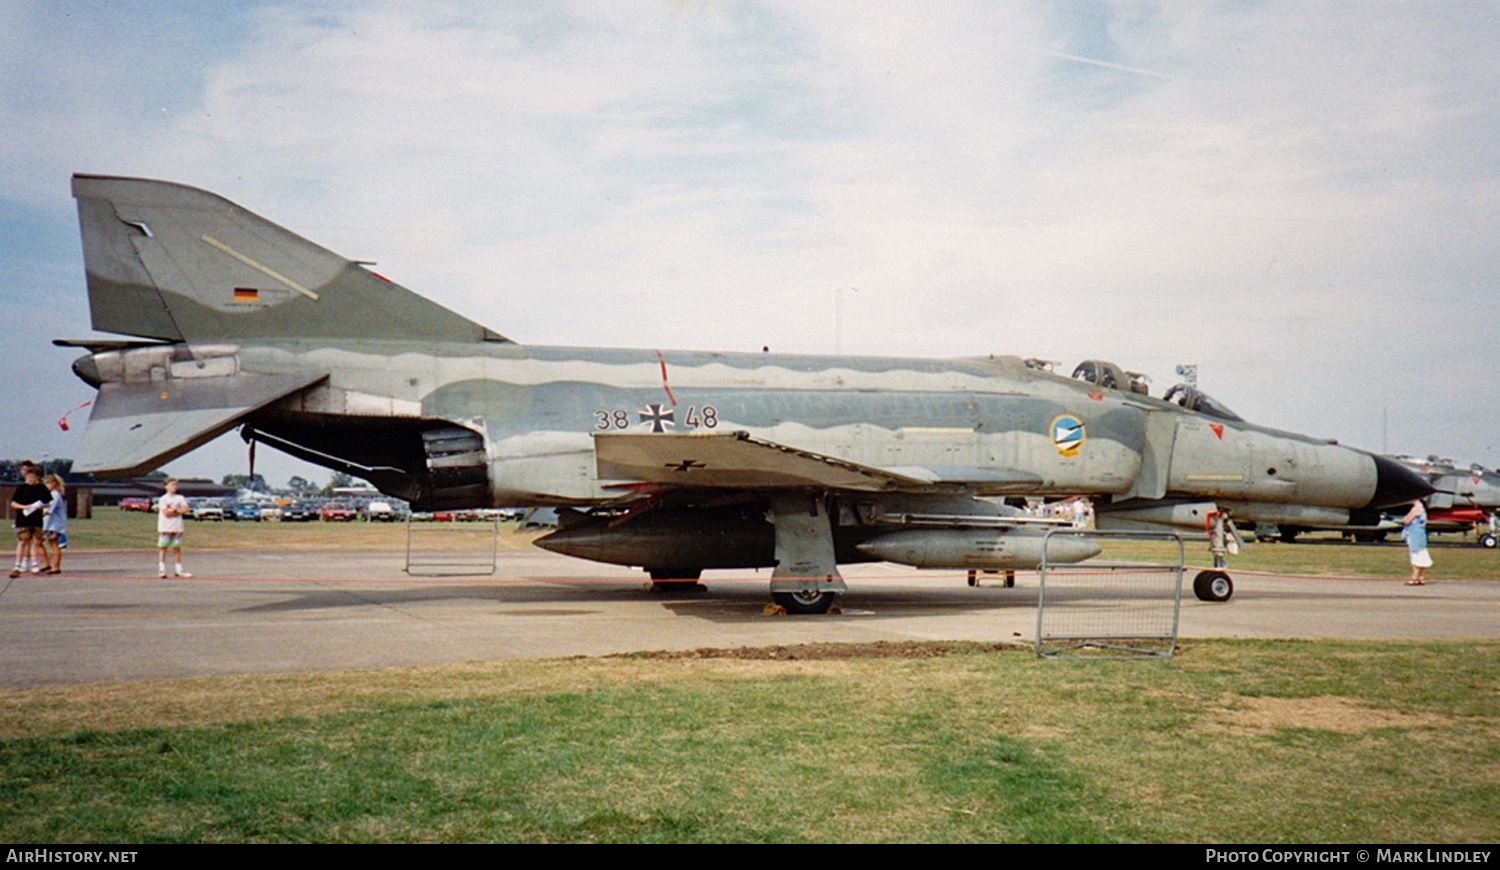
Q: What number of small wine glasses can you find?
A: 0